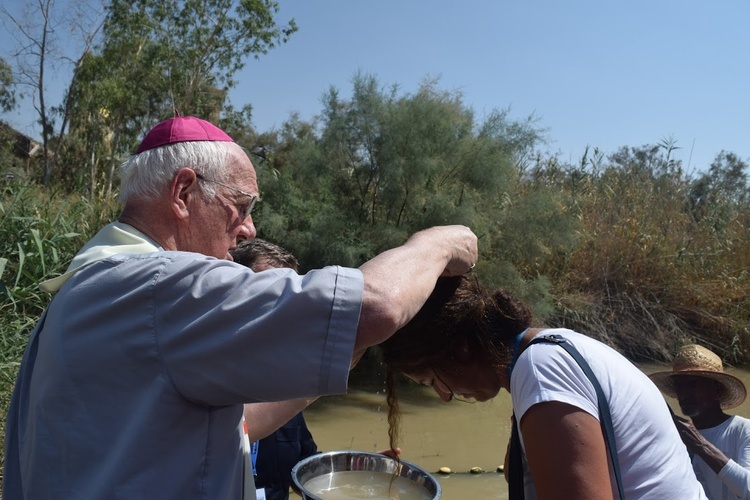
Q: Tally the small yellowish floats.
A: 3